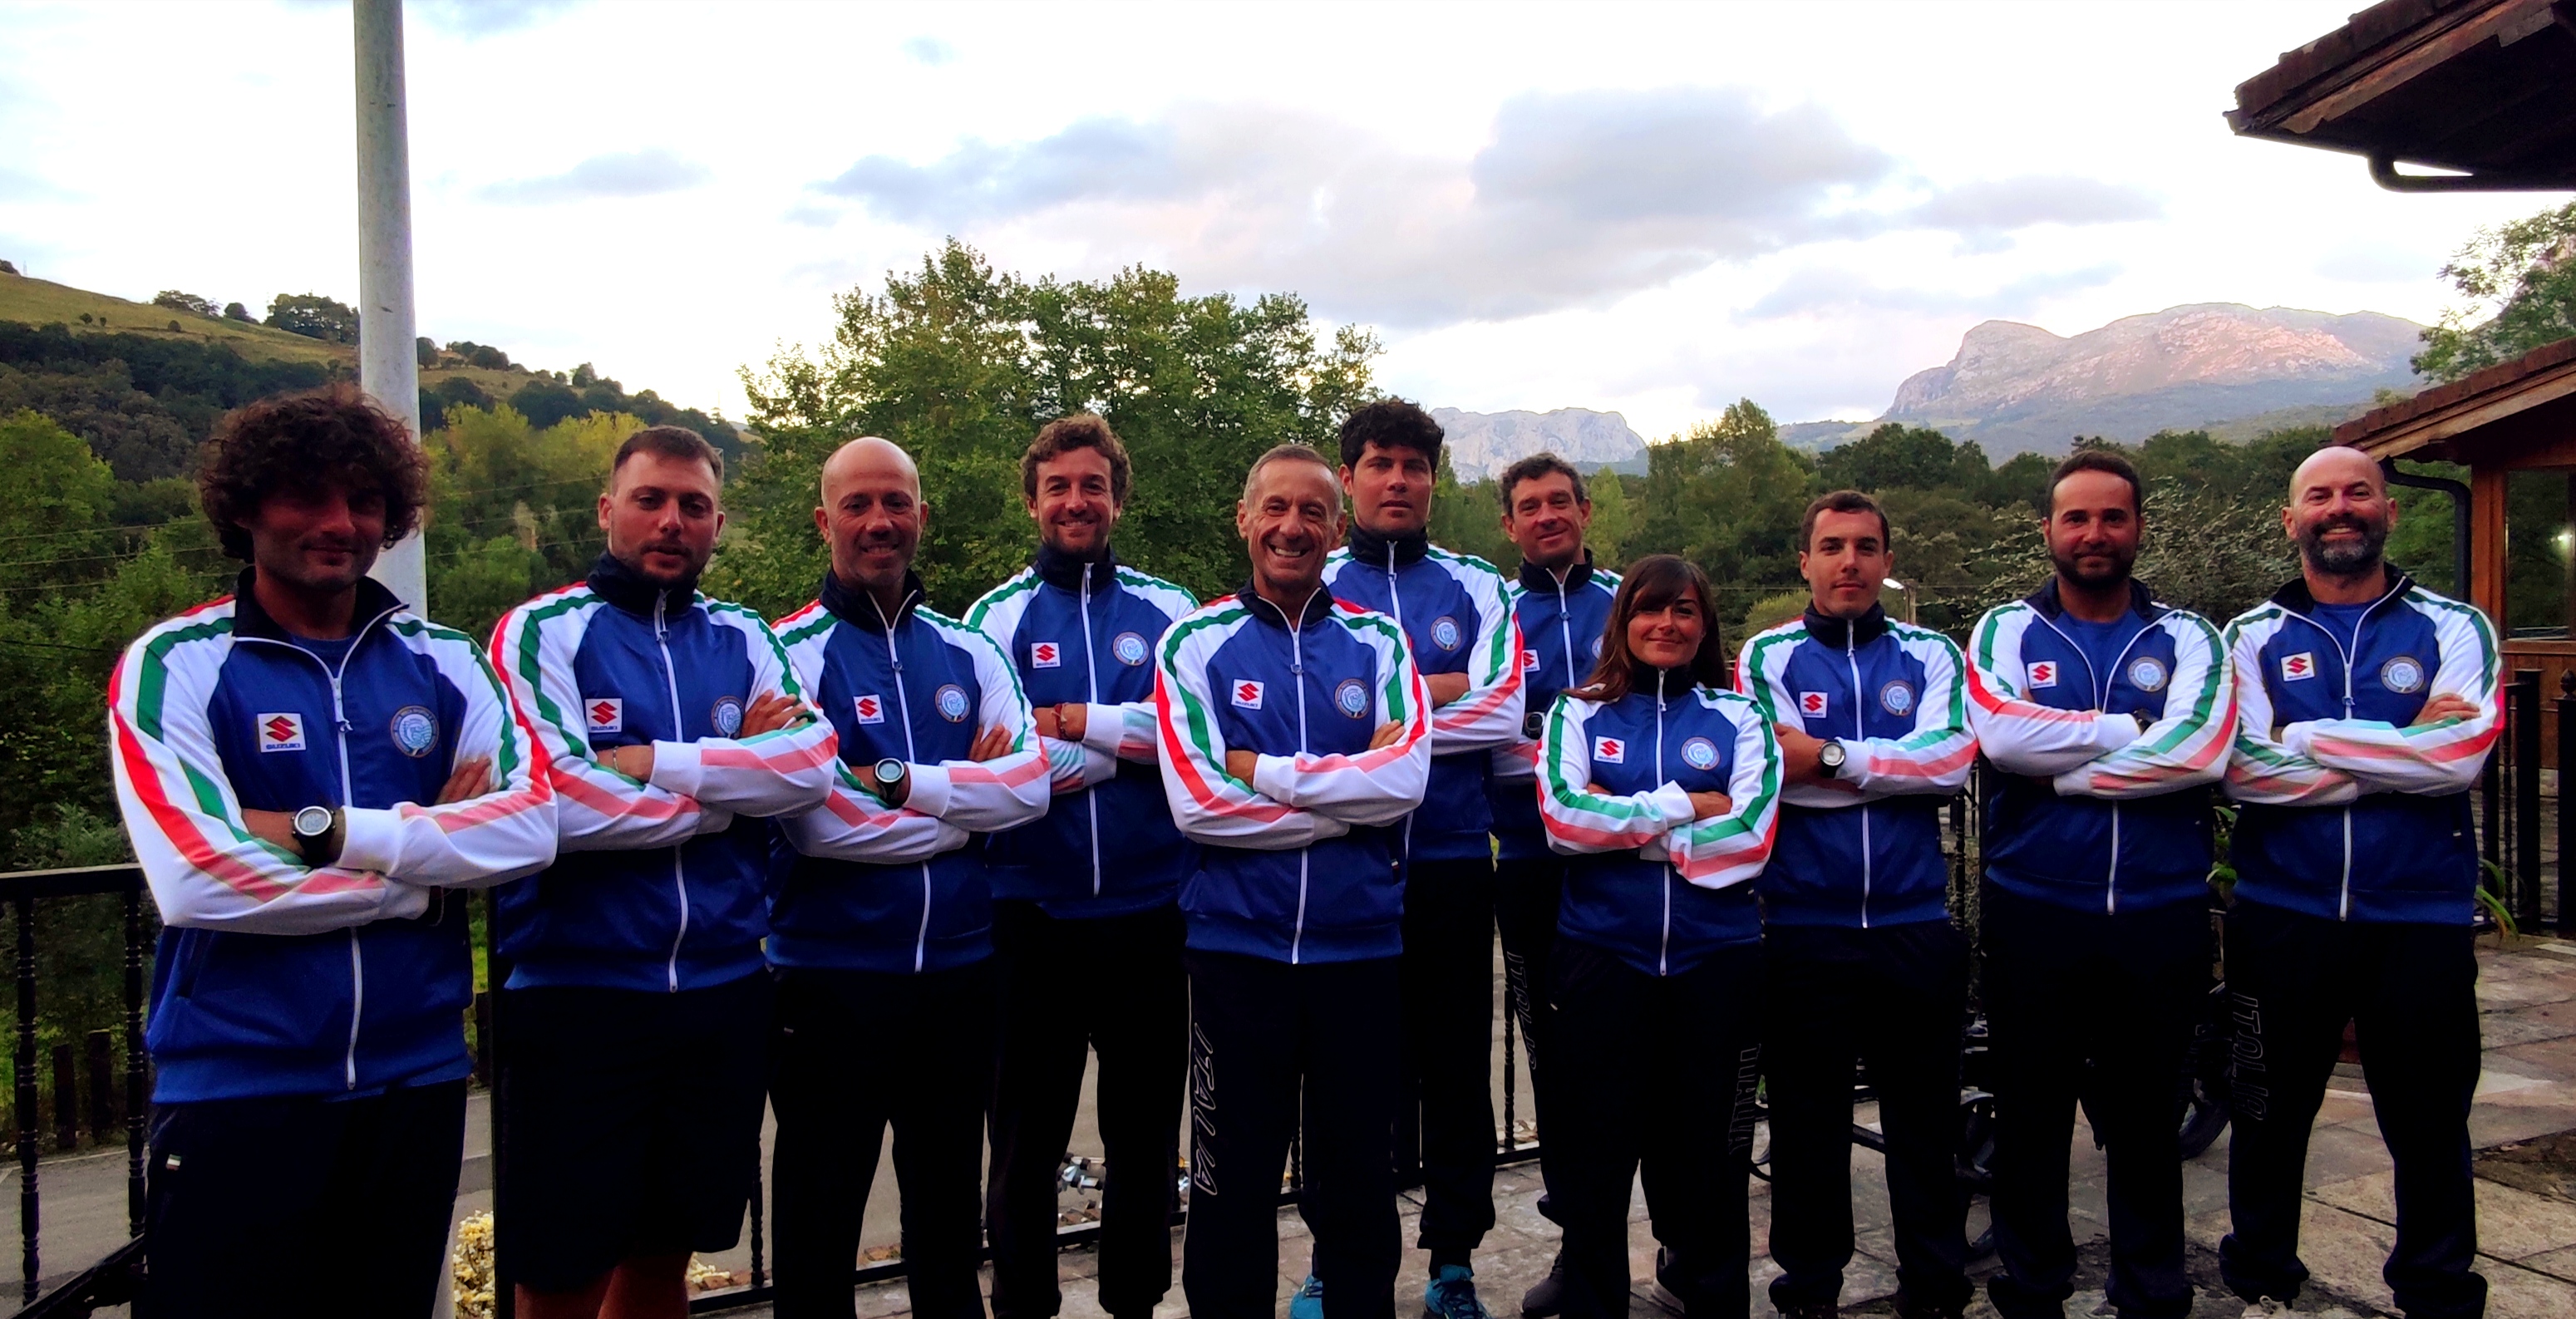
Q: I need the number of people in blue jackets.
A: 11